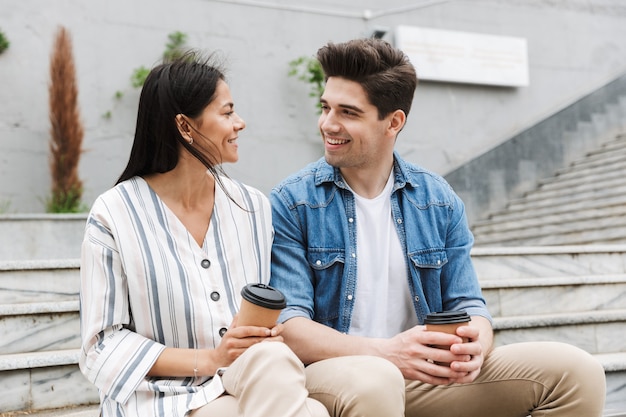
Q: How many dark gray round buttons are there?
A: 3